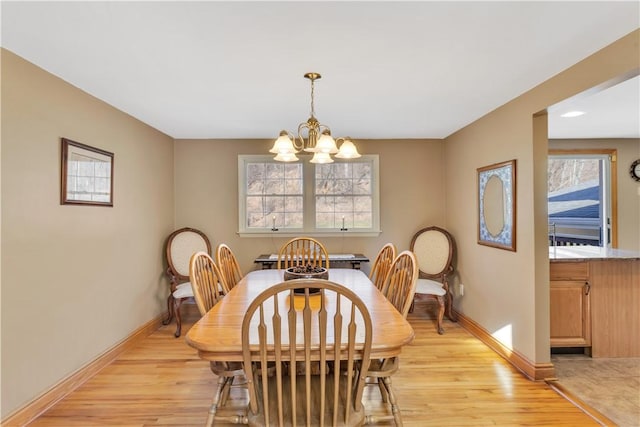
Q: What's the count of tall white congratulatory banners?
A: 0